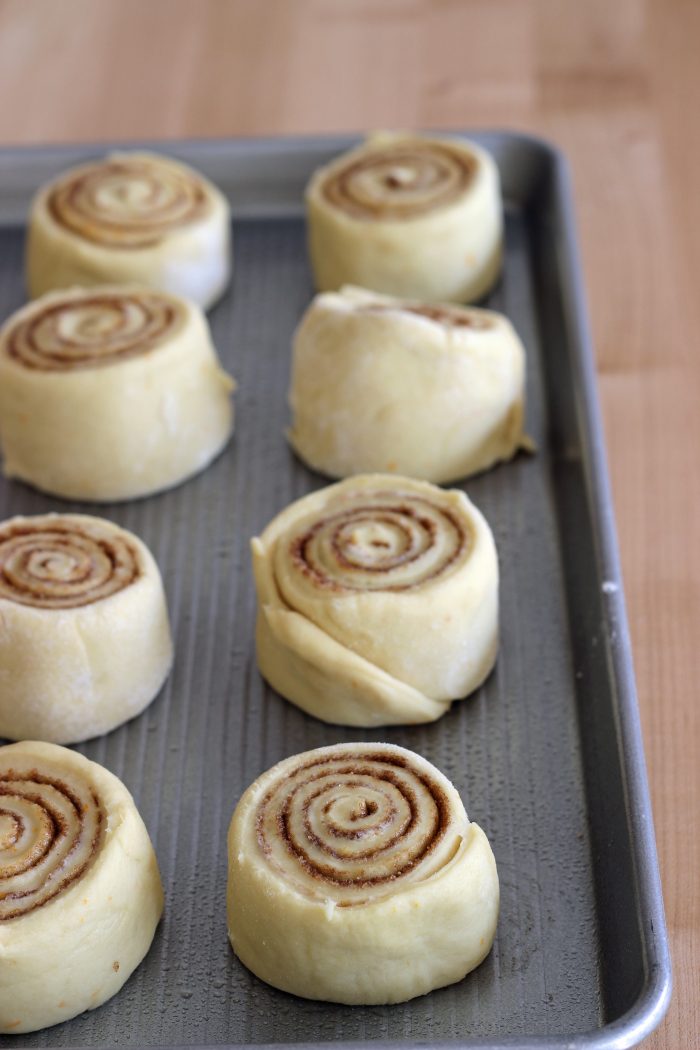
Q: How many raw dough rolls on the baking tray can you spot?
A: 8